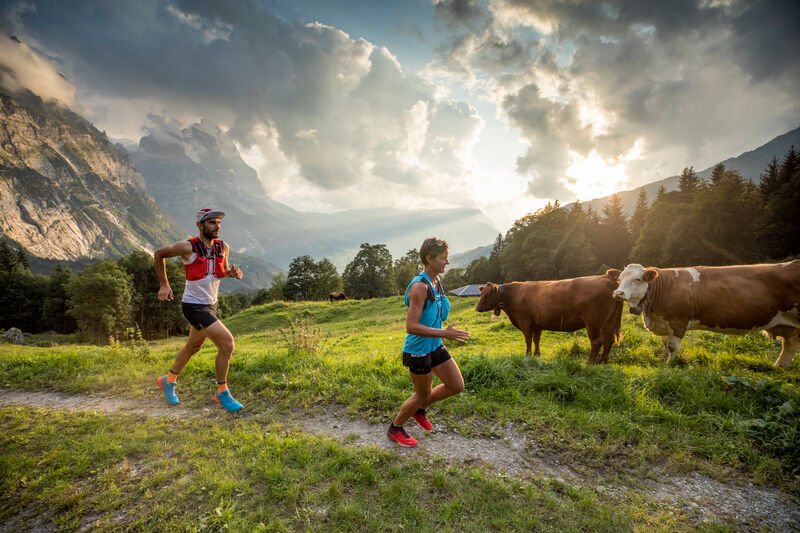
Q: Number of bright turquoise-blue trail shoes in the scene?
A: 2